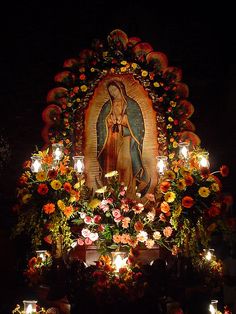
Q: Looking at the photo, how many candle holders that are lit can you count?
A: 11